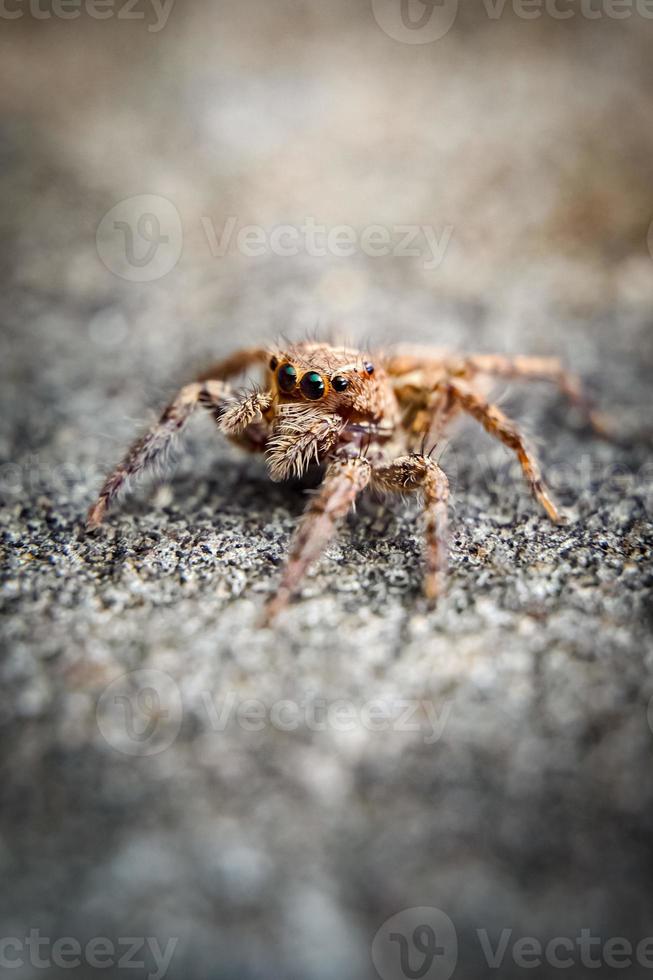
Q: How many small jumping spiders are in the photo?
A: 1